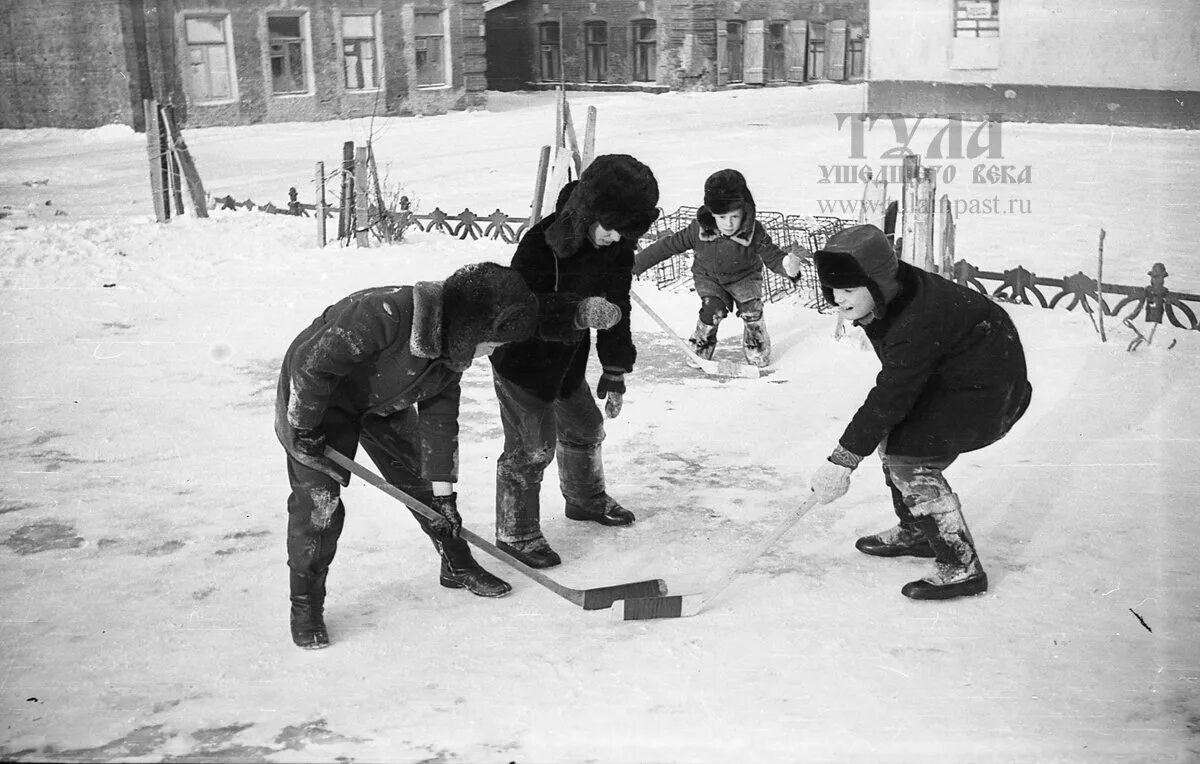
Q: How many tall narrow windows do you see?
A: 11